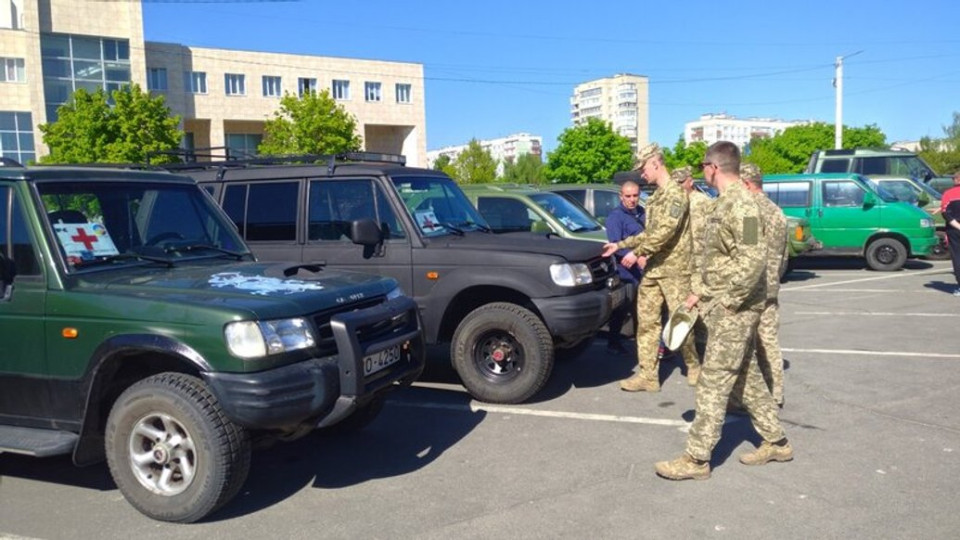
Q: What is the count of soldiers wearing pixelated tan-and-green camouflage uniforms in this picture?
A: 4